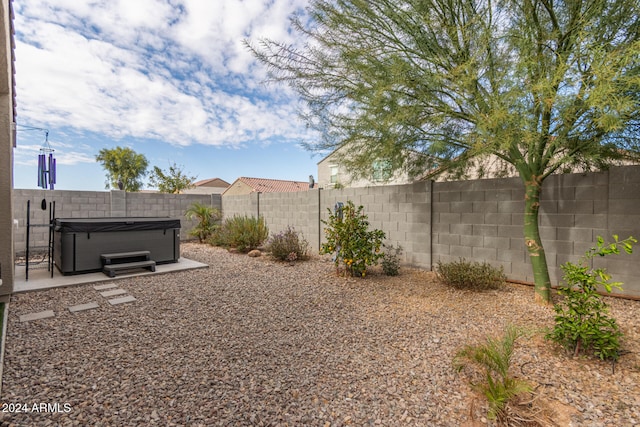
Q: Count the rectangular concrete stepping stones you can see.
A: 5